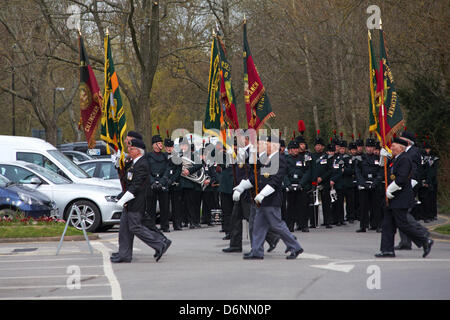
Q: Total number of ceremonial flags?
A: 7